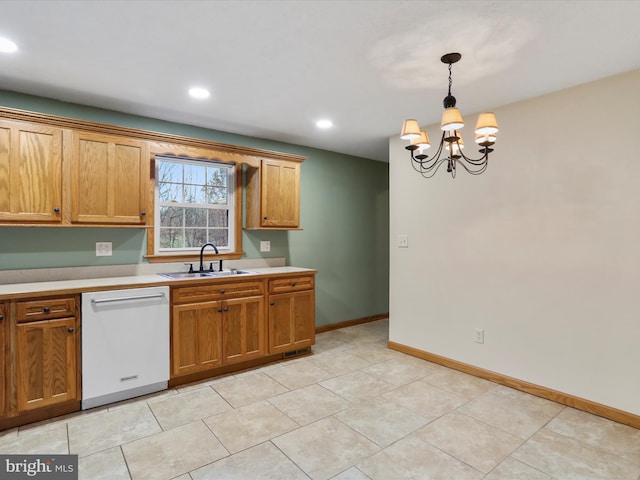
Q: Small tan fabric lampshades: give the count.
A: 6